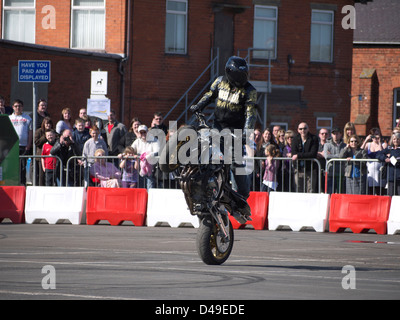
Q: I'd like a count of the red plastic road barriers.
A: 4